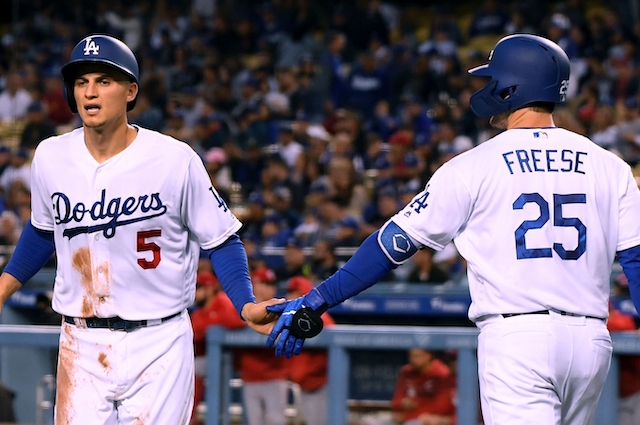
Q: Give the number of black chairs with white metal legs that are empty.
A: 0